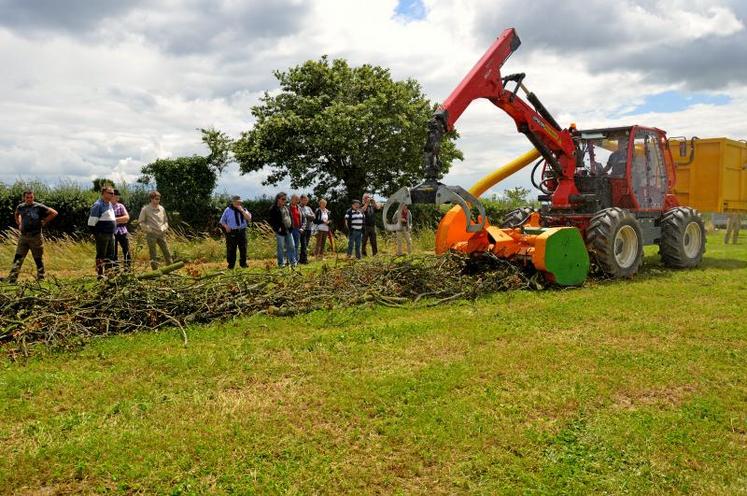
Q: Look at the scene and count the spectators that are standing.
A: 12